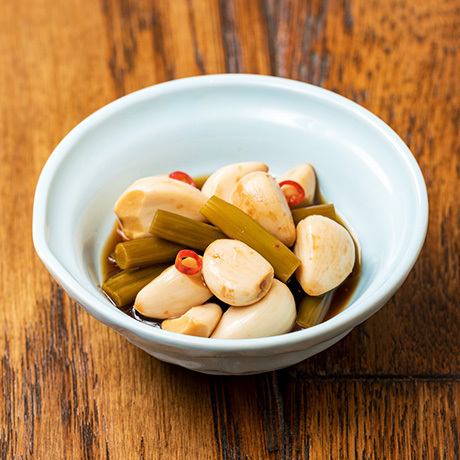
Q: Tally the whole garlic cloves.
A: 9